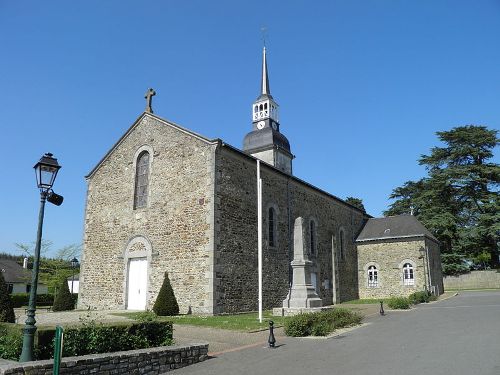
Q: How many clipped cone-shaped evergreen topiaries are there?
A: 3